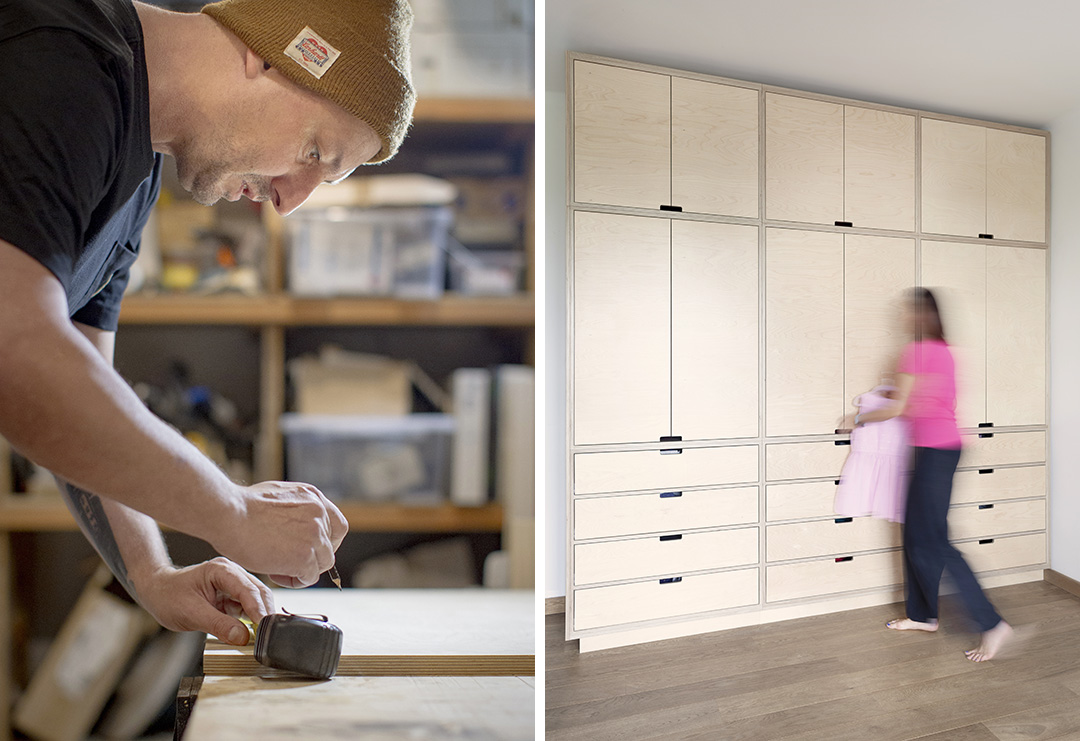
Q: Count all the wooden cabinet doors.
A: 12